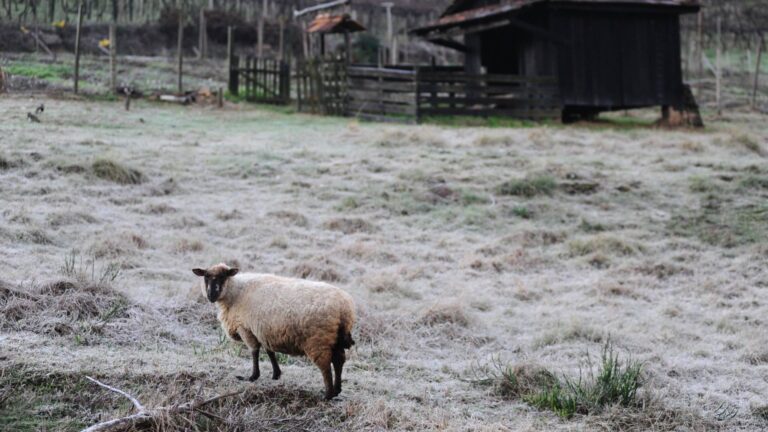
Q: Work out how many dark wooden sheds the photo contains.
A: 1